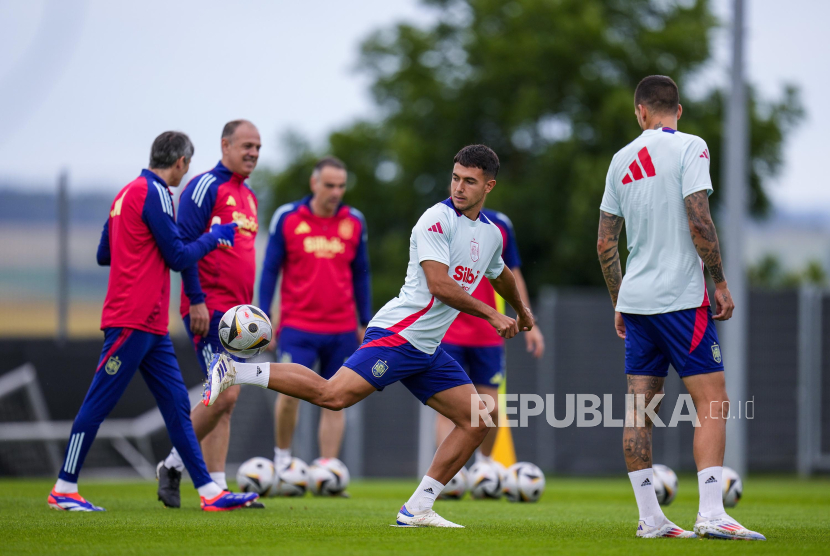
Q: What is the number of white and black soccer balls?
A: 9